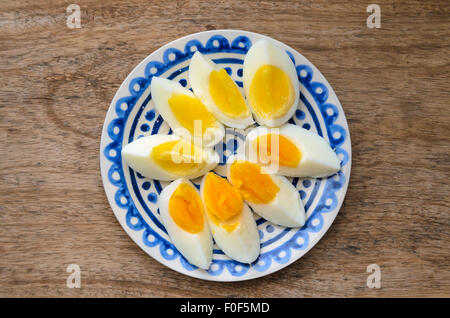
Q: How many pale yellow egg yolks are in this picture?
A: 4